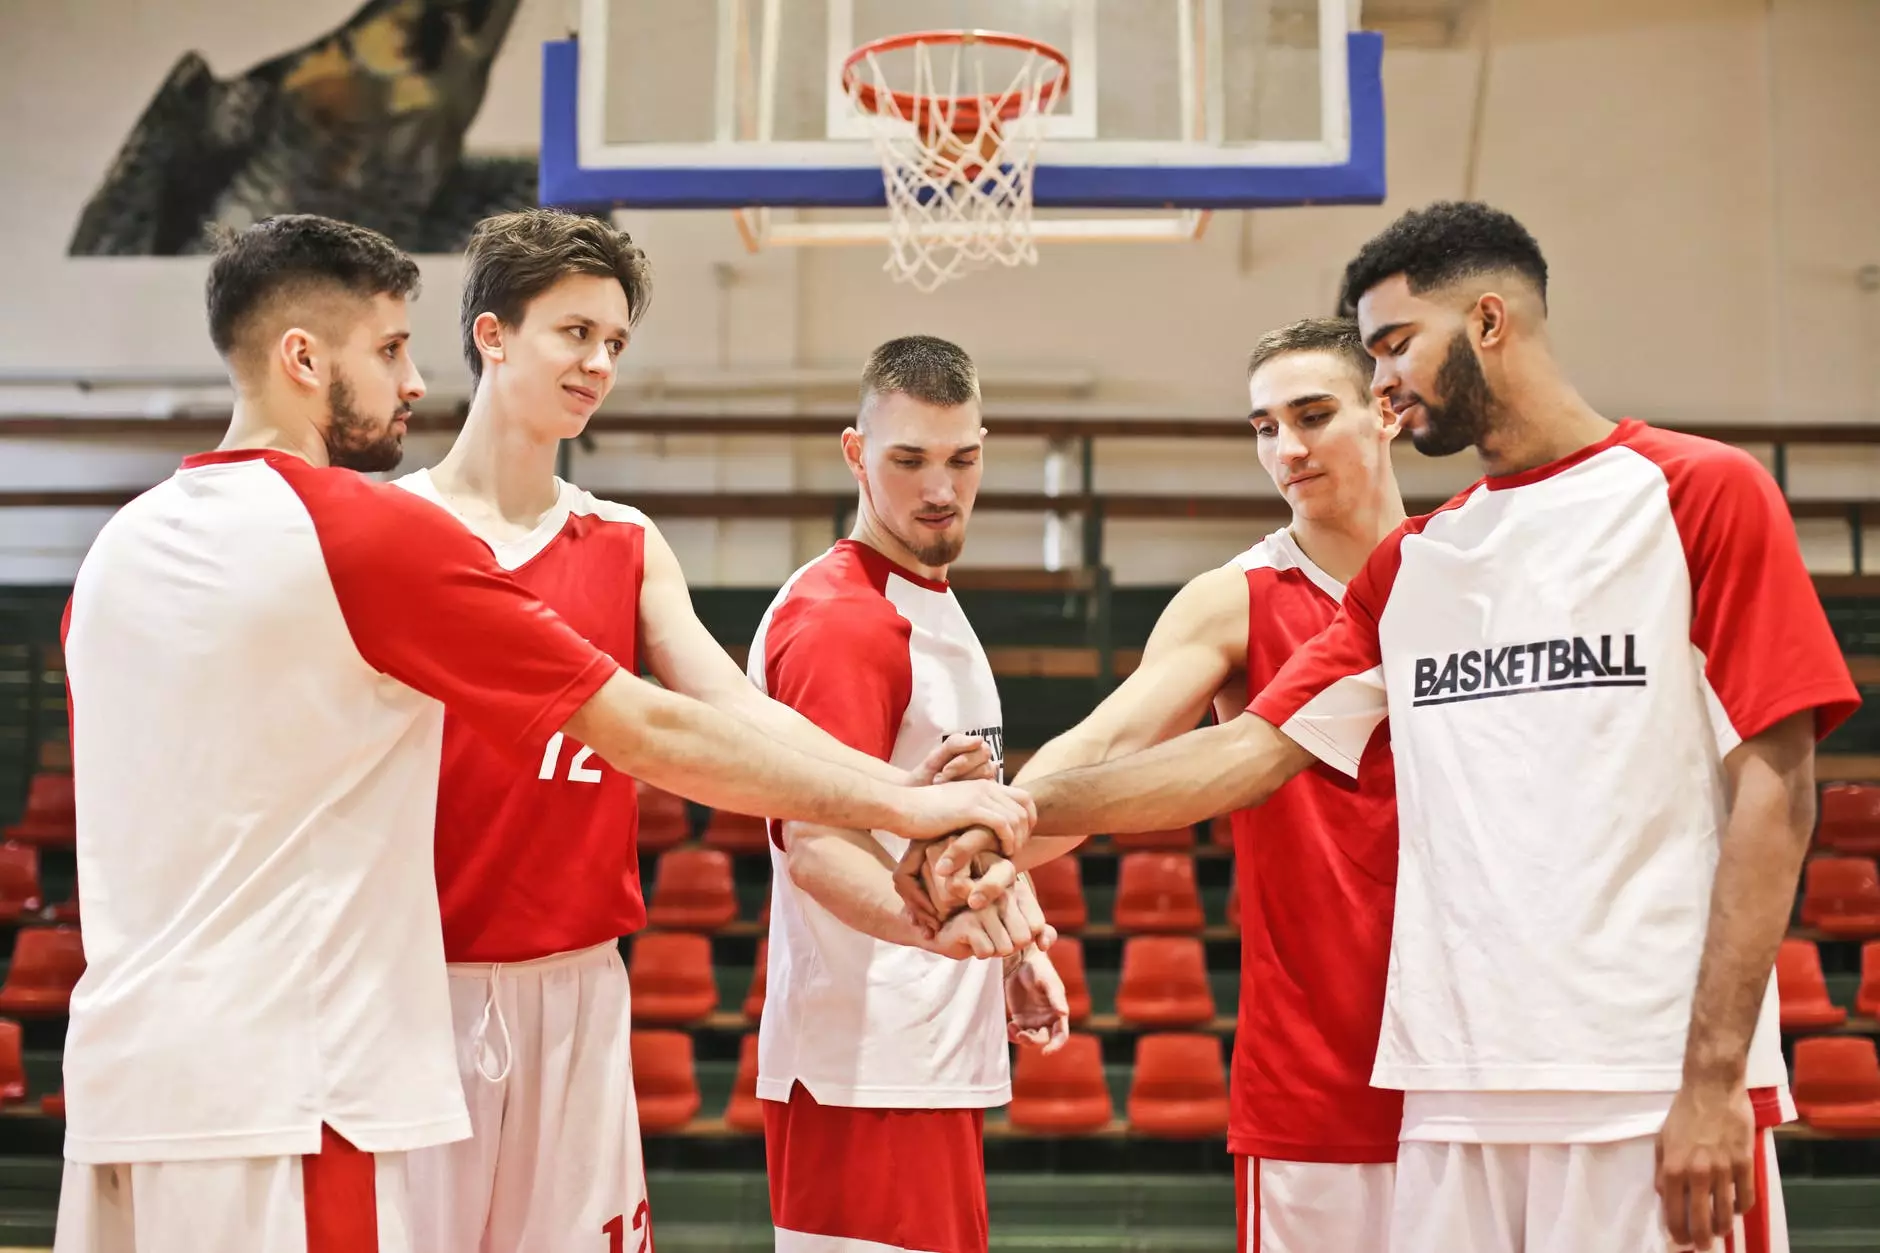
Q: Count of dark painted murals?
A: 1